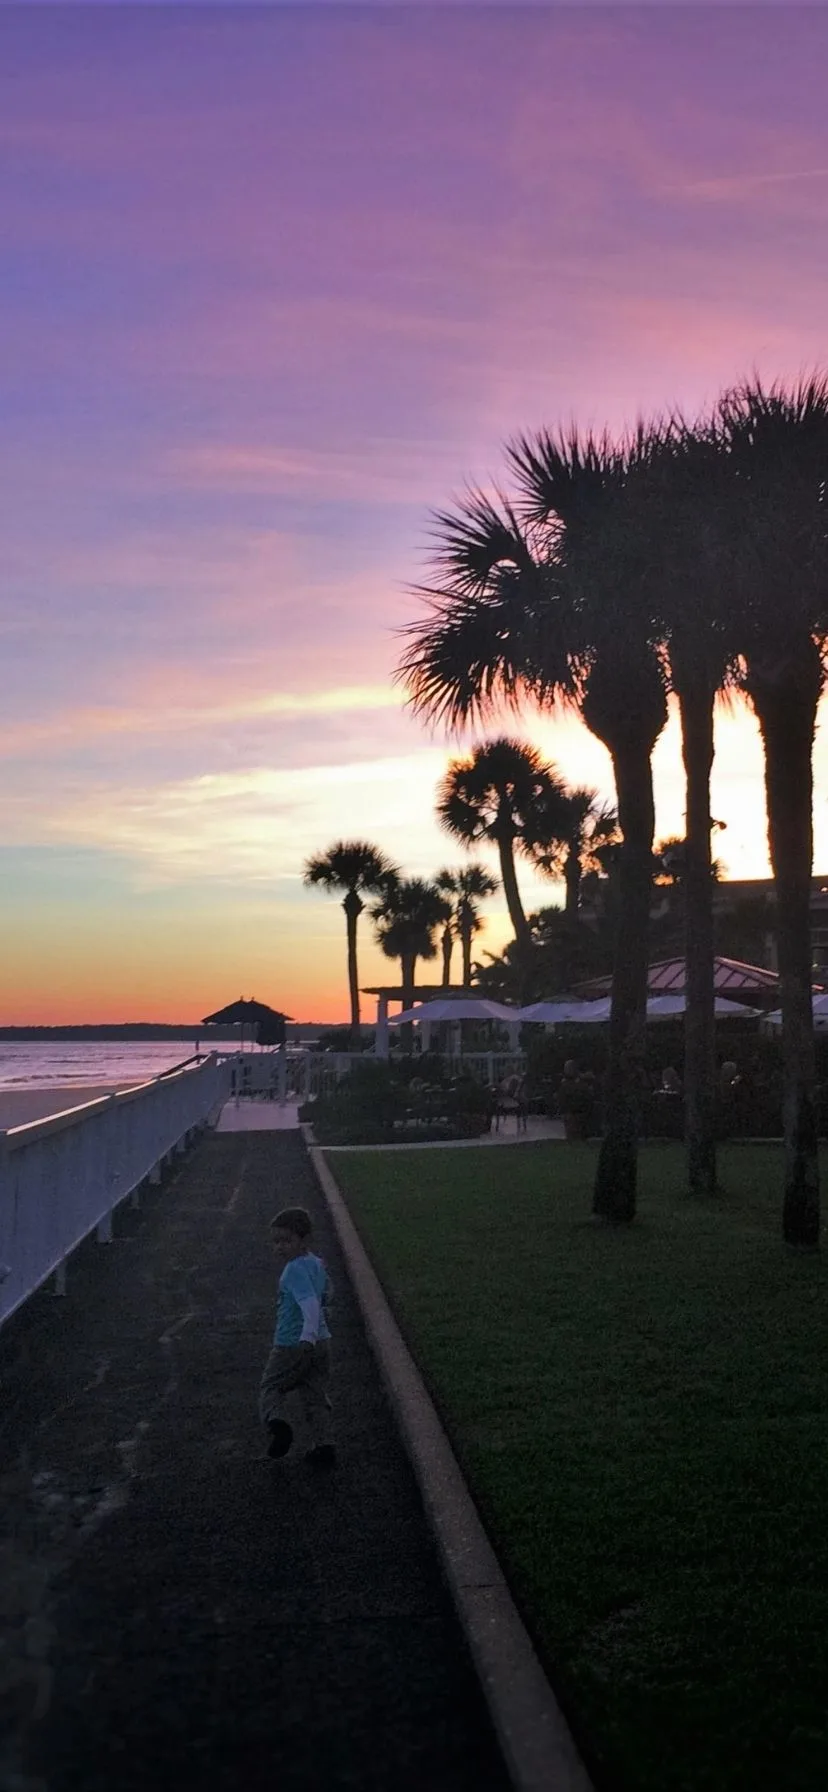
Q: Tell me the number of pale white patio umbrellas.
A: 4